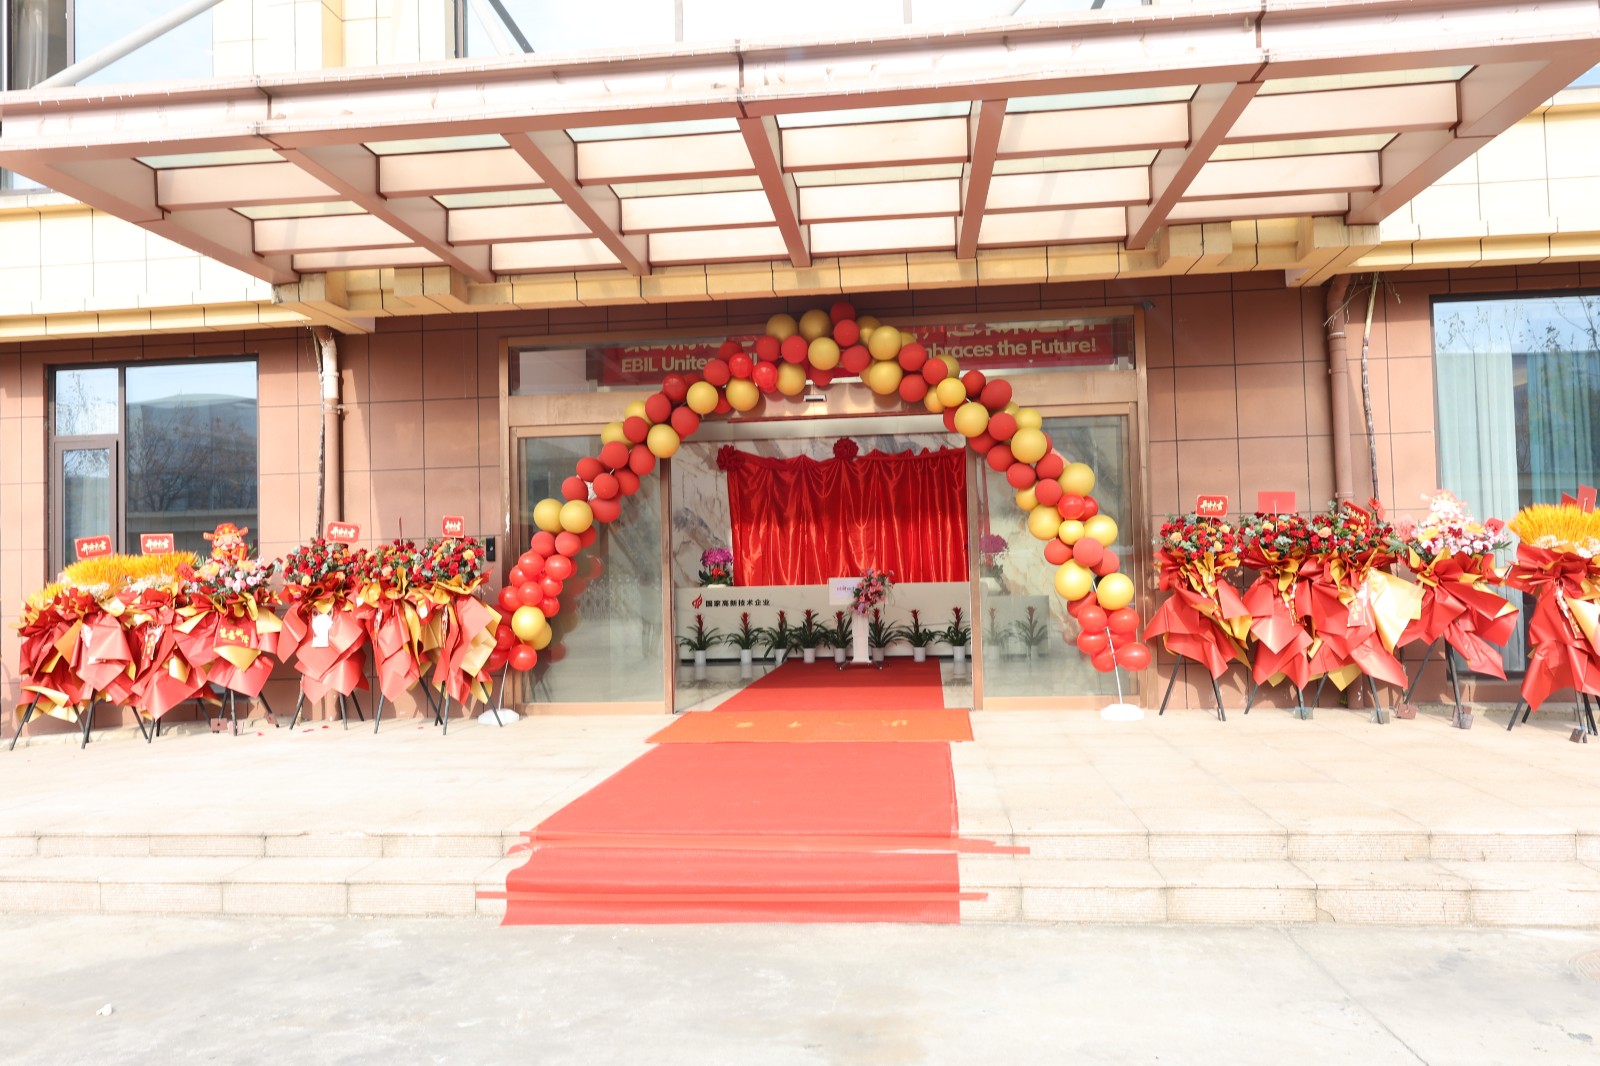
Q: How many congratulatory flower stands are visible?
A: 12